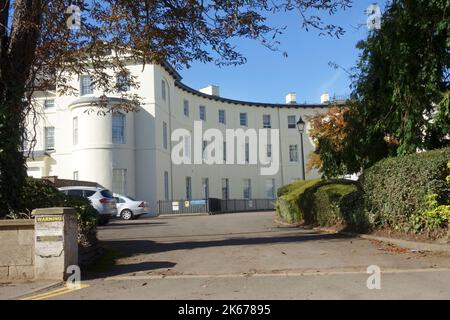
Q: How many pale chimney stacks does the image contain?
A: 3